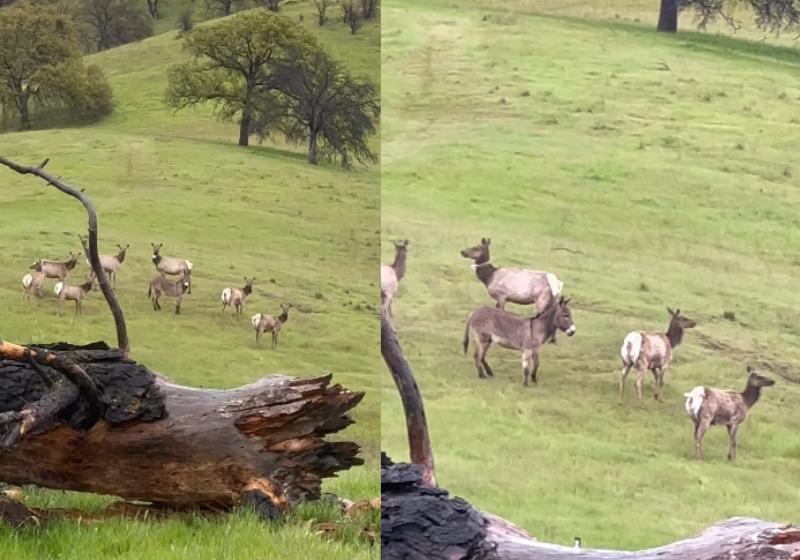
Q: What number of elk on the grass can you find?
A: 7